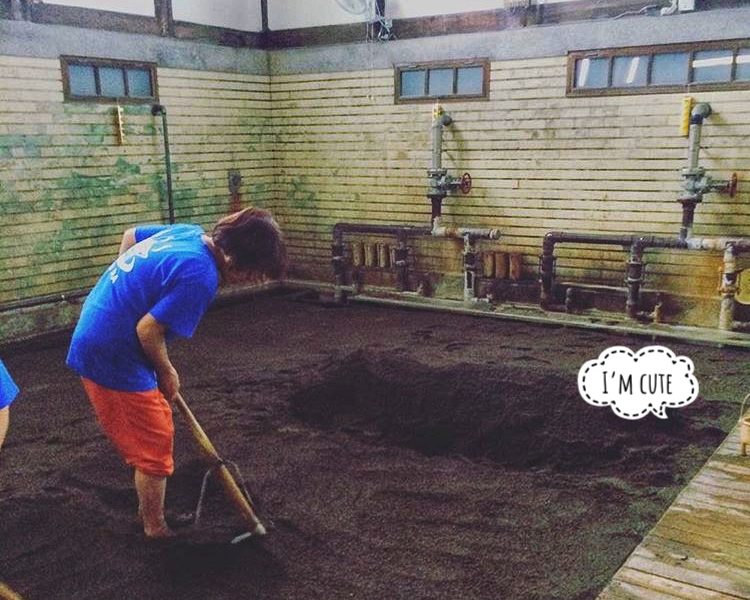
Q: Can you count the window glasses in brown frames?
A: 11